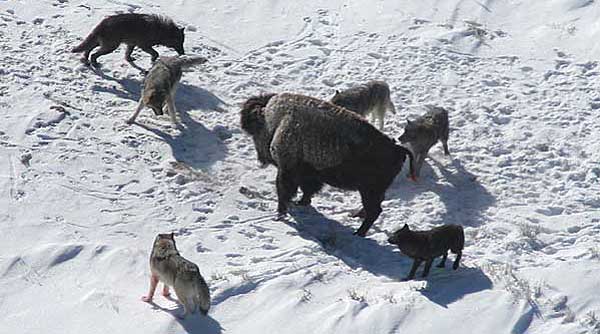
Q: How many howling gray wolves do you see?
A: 0